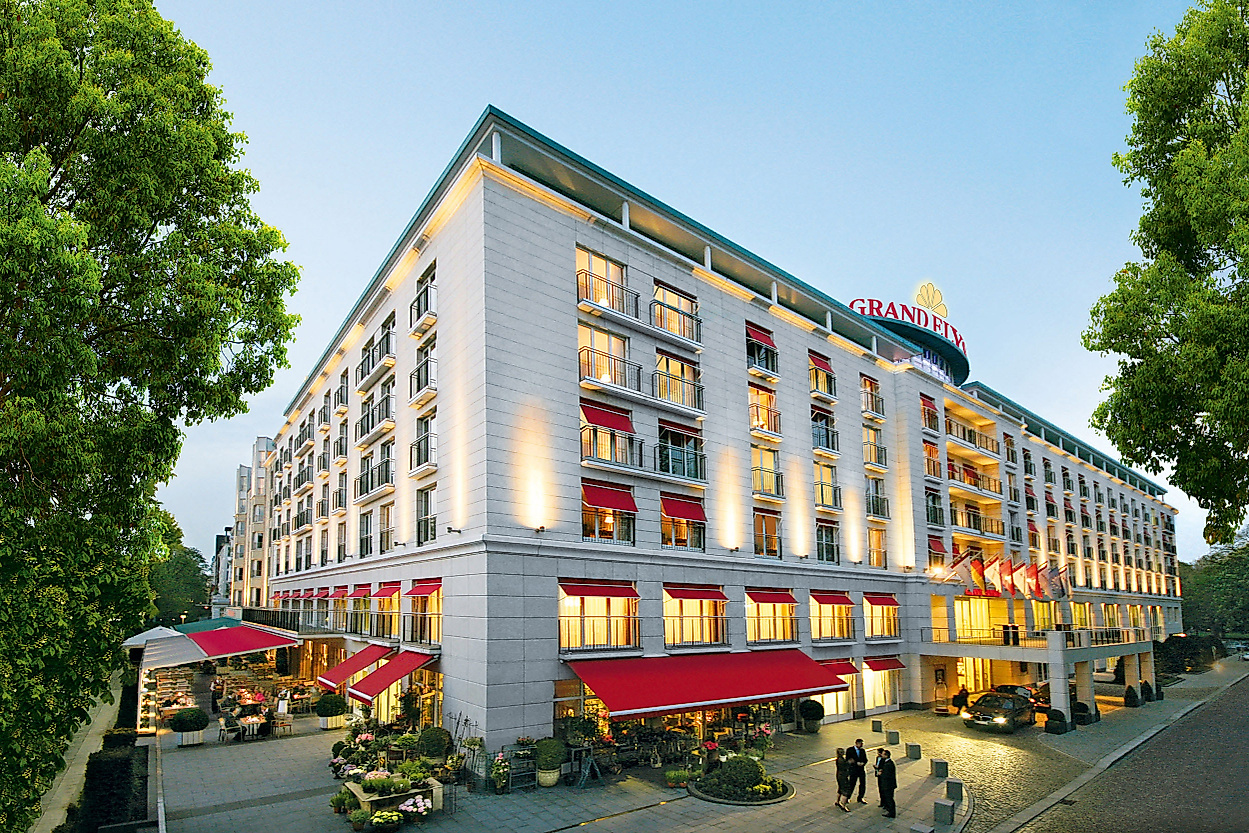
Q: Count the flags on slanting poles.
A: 9